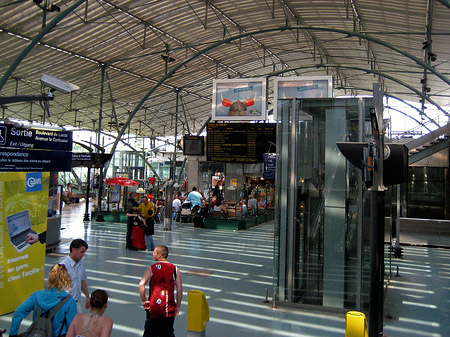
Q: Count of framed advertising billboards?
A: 2